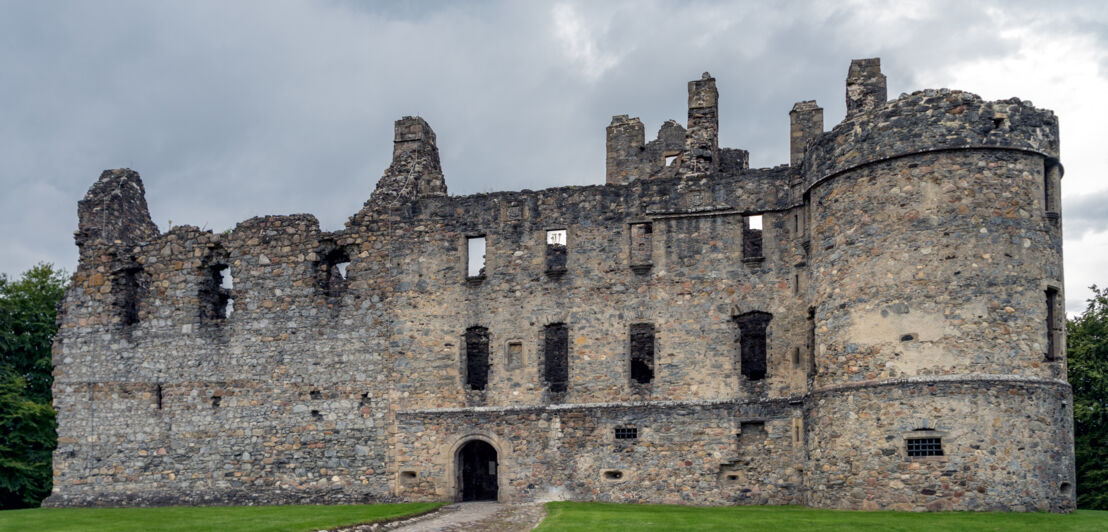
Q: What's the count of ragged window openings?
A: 3